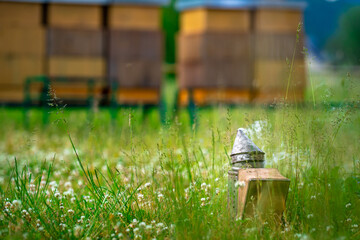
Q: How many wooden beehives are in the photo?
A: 5